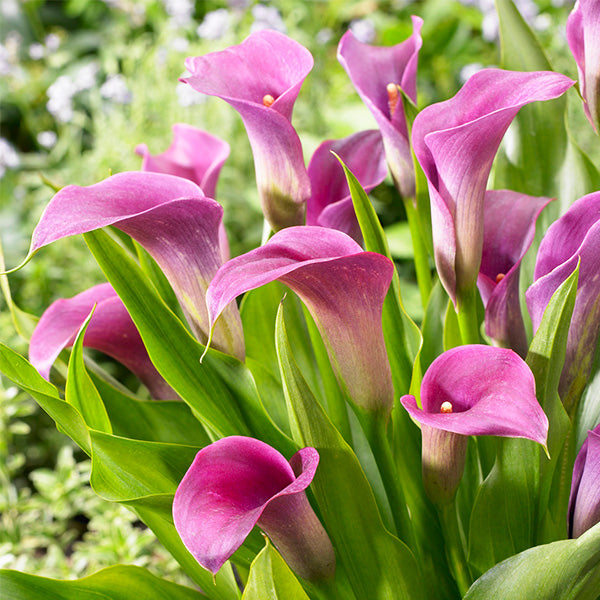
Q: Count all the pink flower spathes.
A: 14